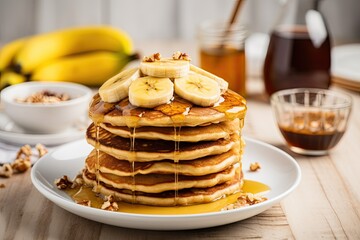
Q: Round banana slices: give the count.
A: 5